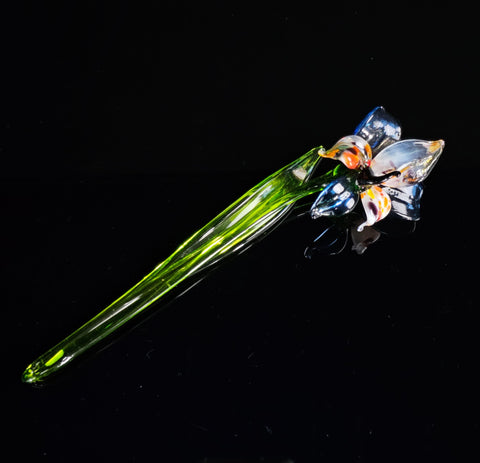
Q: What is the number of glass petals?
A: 6